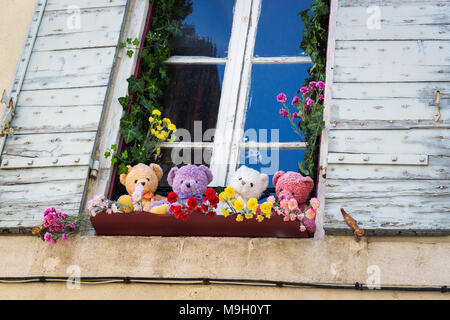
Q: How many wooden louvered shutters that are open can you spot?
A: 2